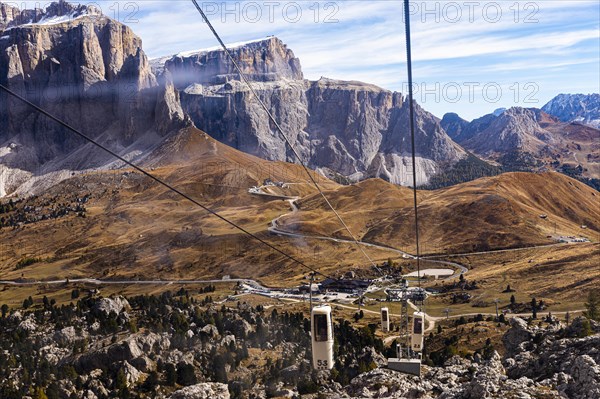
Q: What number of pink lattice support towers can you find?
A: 0